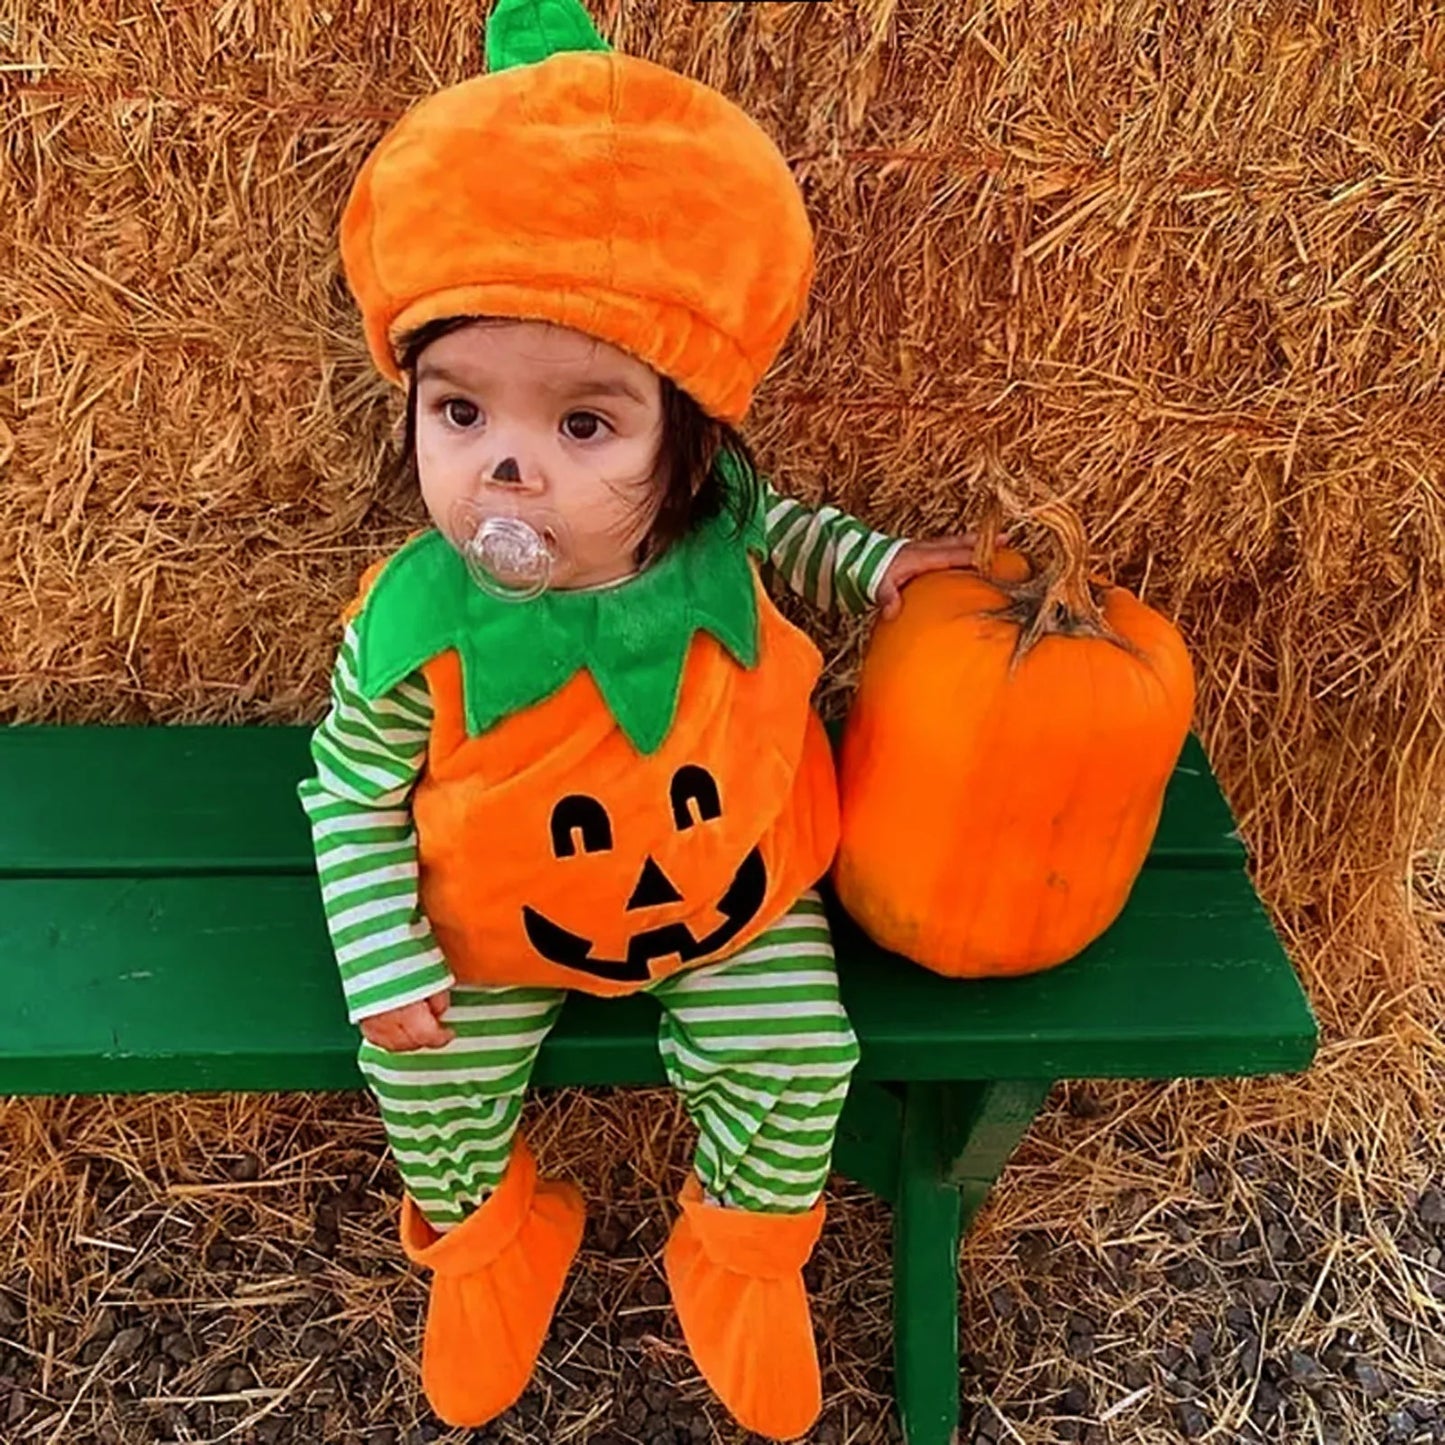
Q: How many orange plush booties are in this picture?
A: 2